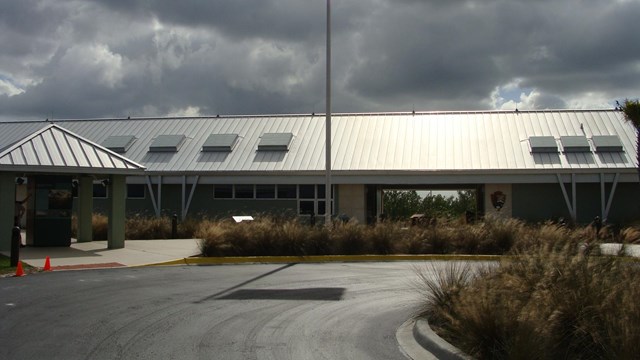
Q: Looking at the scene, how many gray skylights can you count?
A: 7